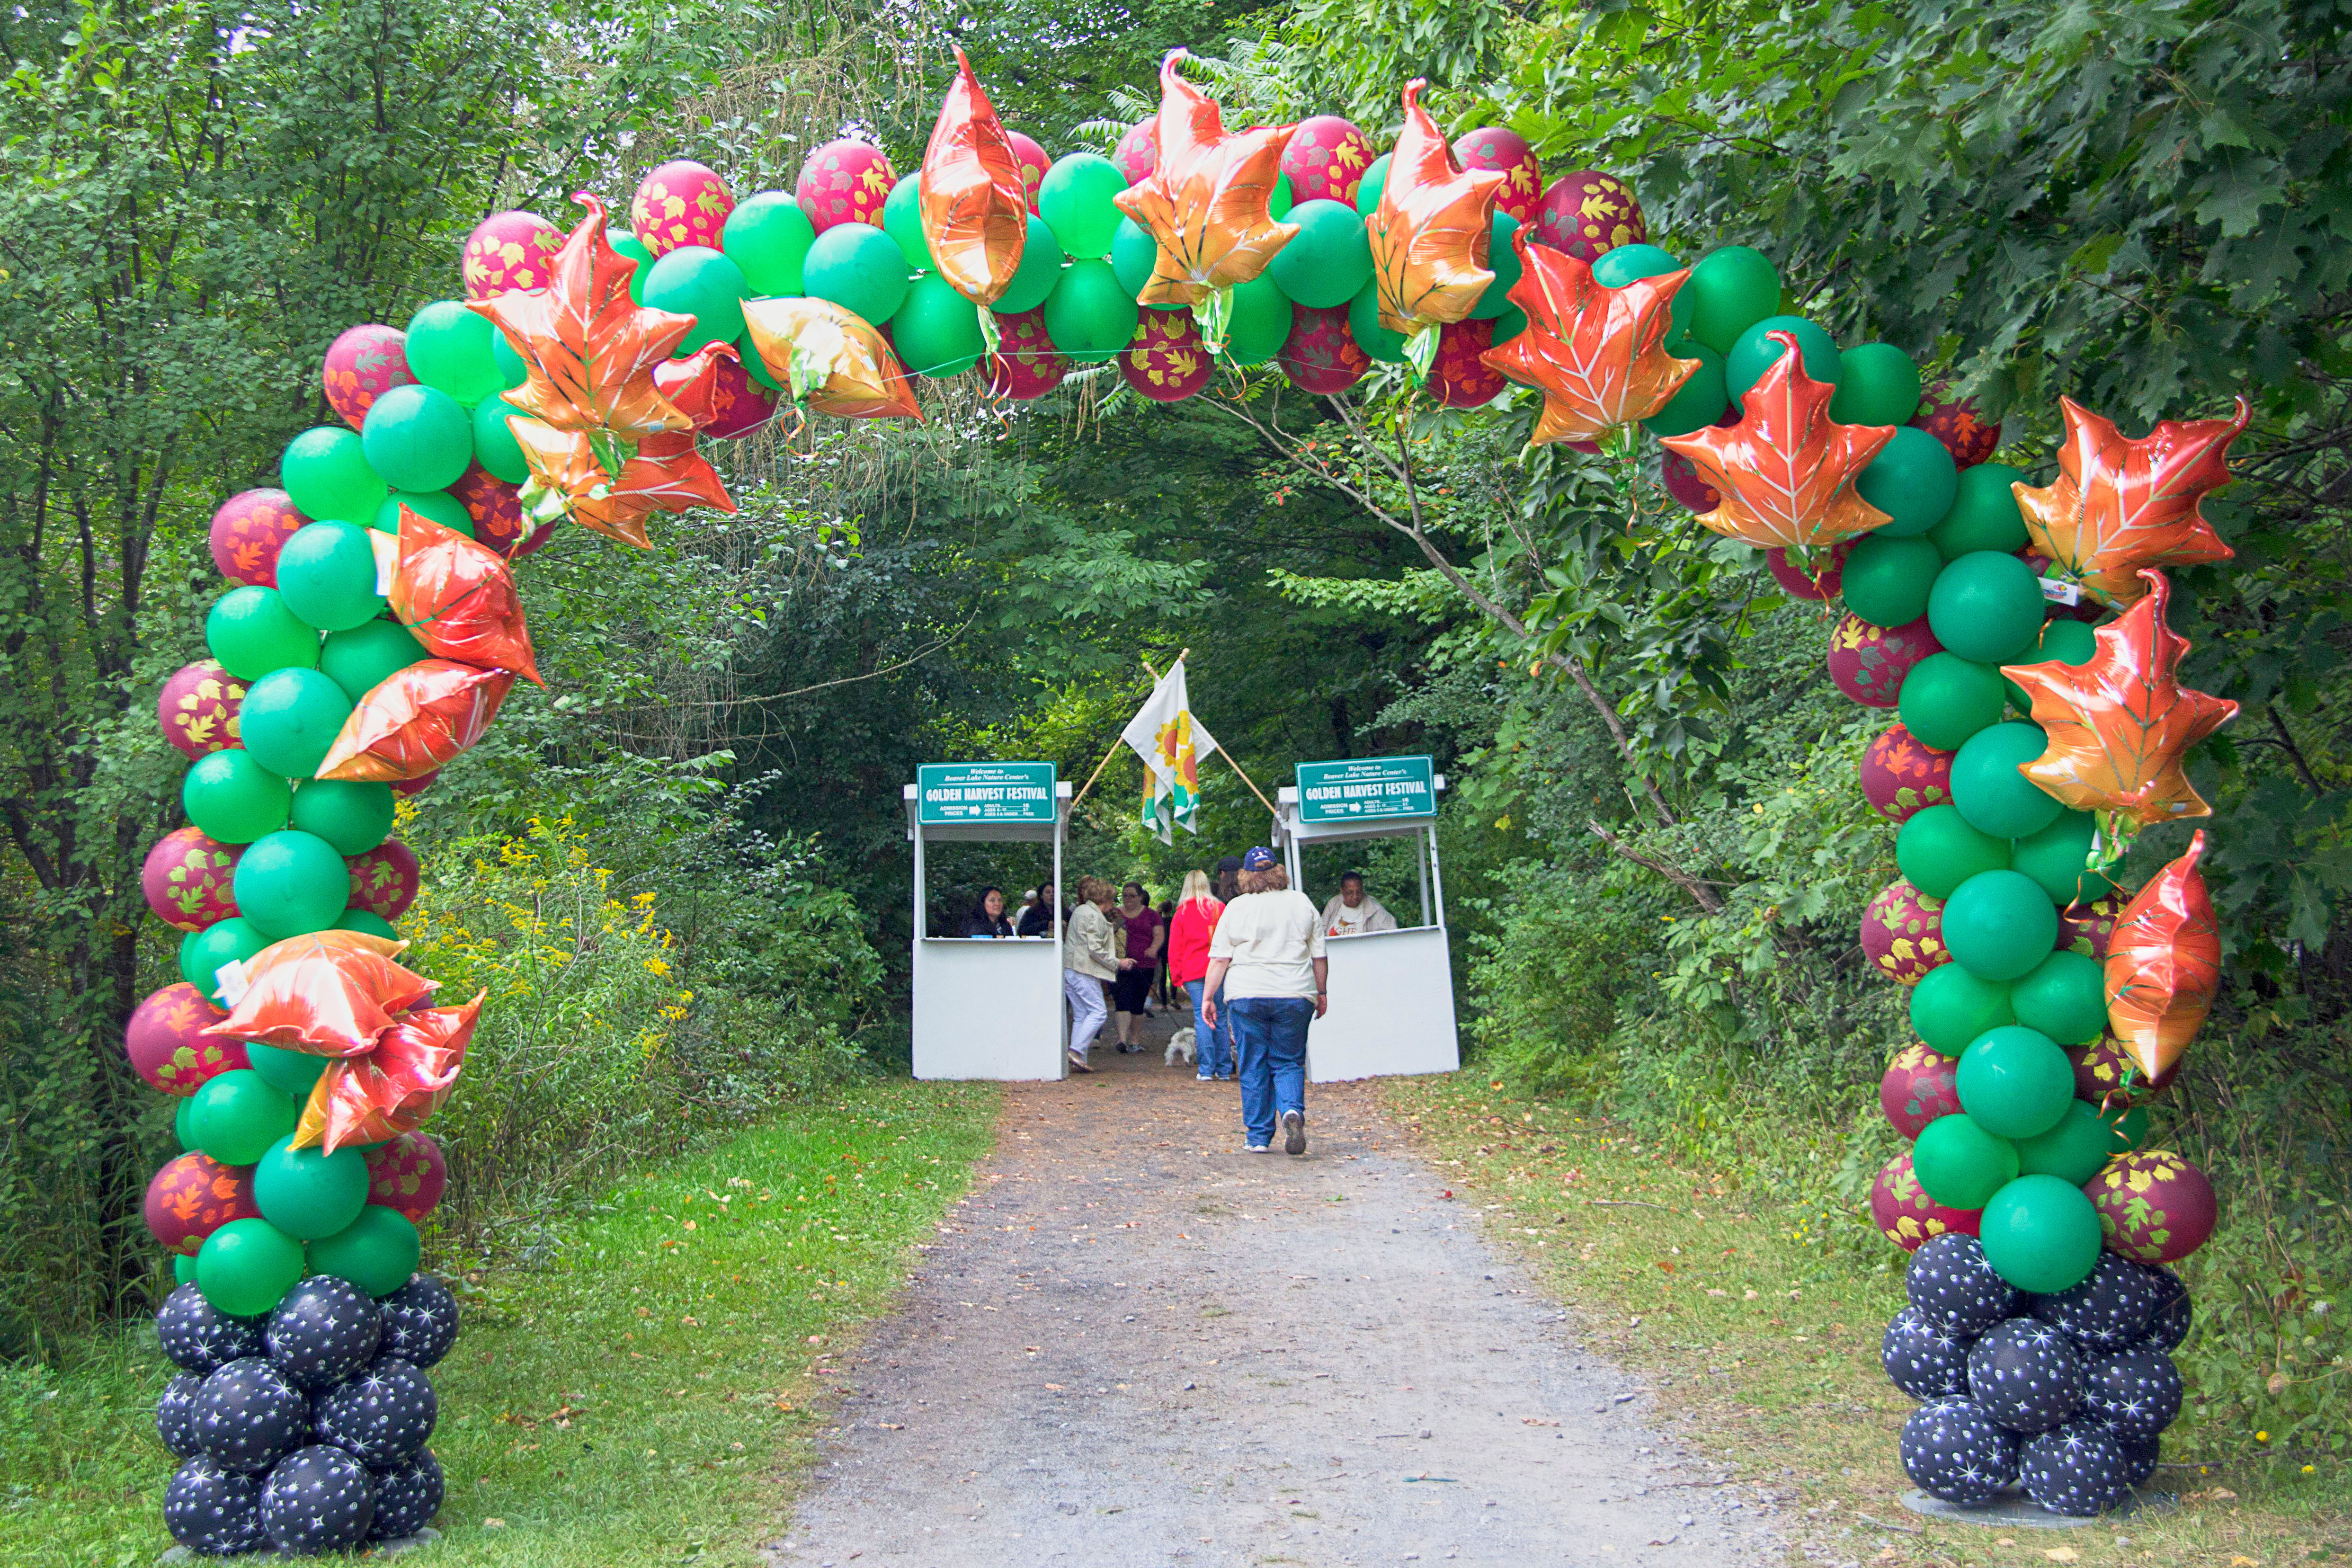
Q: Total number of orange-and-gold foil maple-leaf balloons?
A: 15